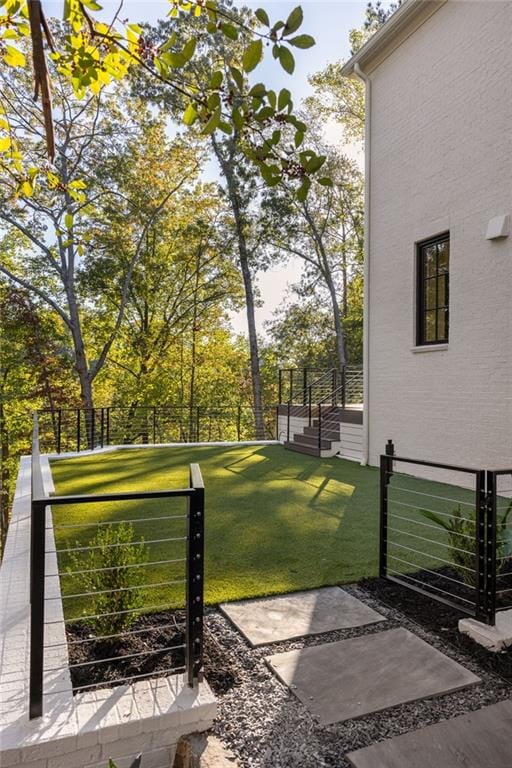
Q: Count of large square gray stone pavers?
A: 3